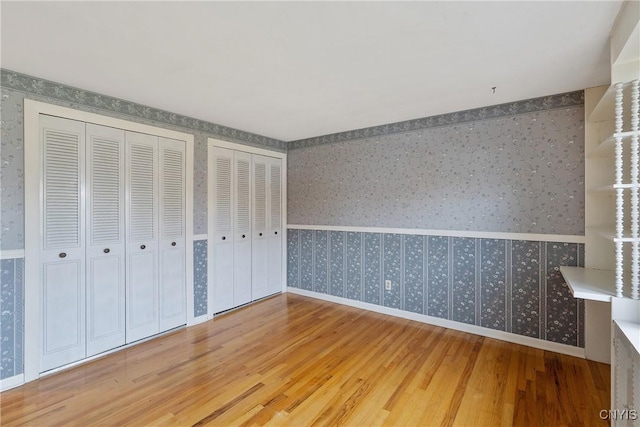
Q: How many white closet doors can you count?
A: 8